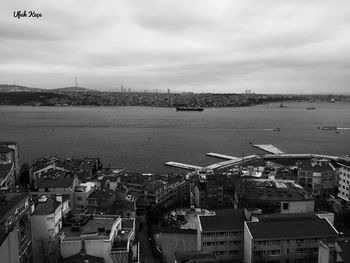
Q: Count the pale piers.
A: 3